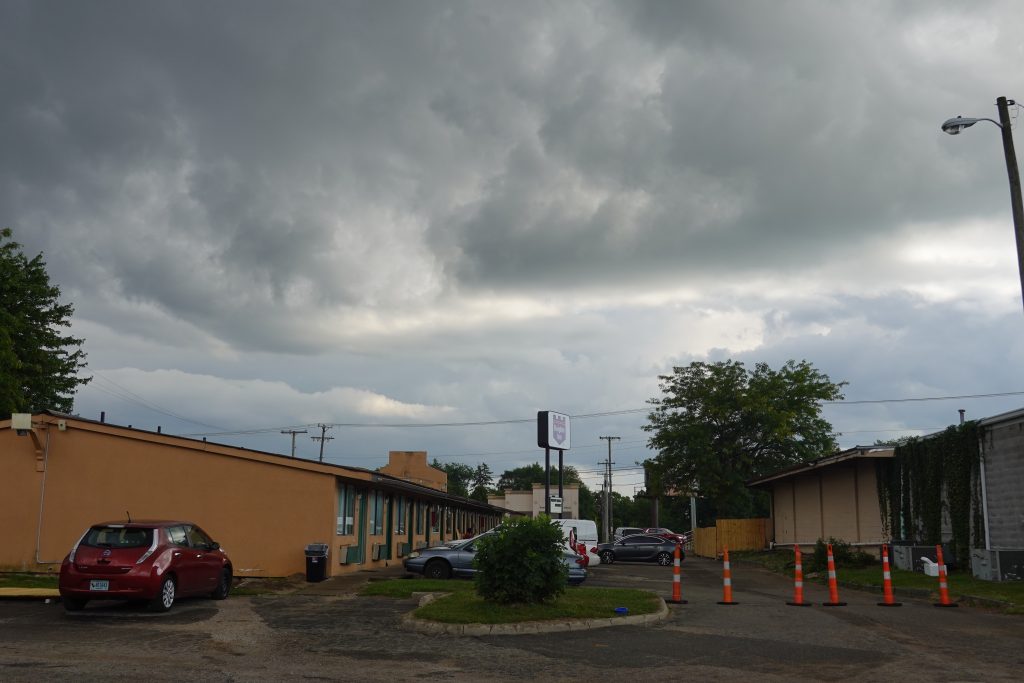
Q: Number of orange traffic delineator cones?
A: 6